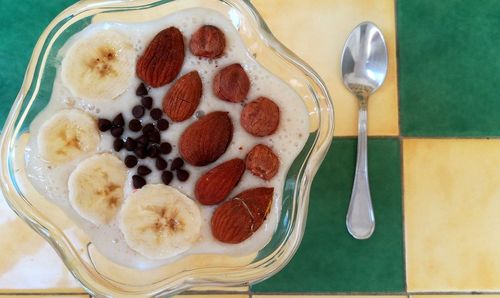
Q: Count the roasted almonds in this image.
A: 5